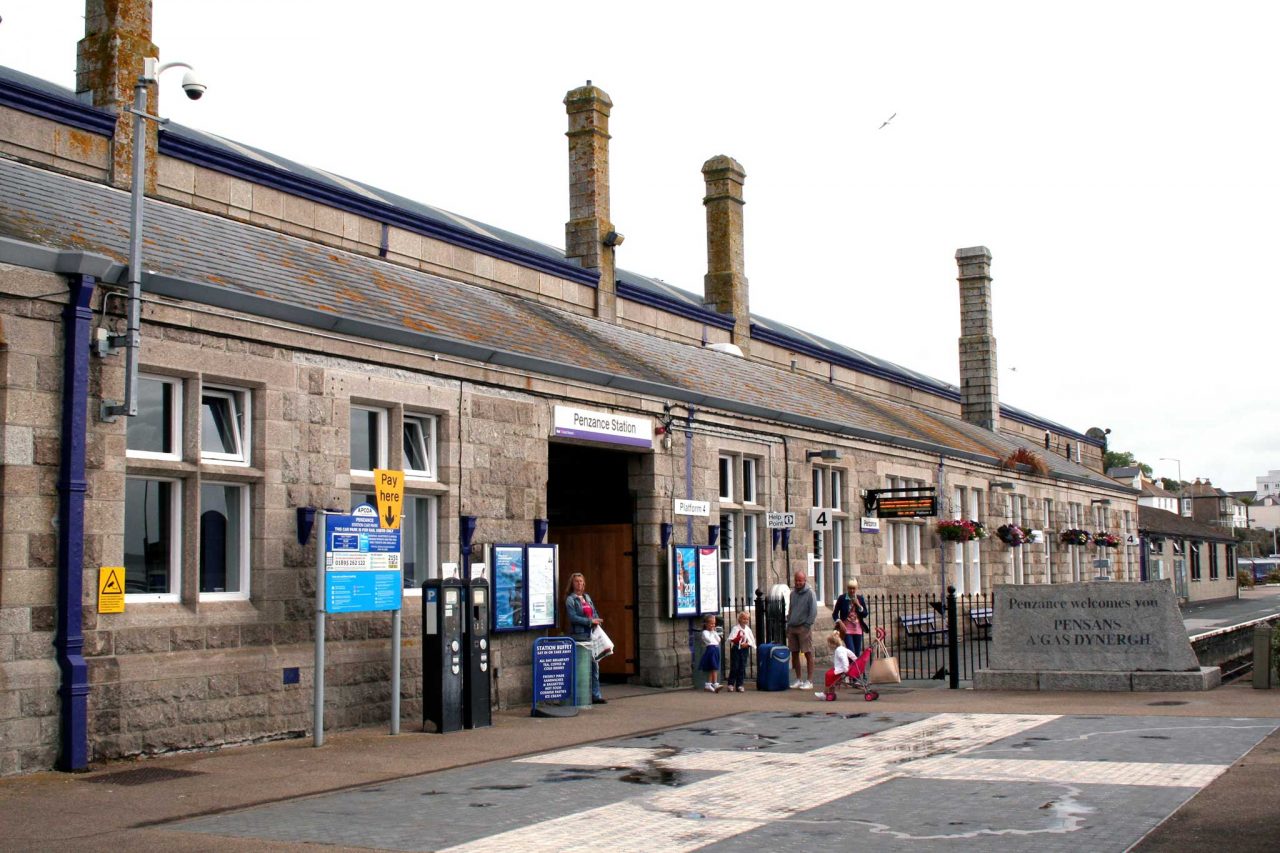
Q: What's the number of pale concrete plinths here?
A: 1